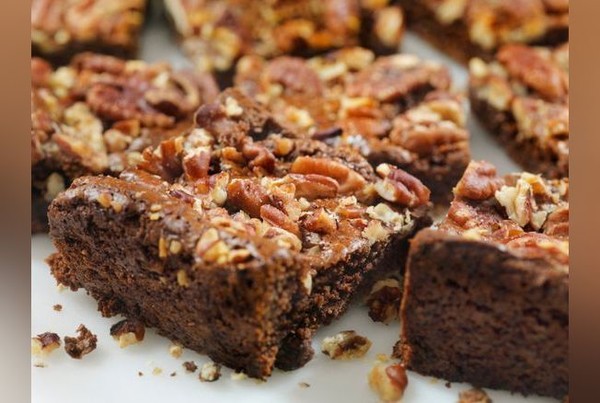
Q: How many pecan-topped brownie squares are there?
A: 8